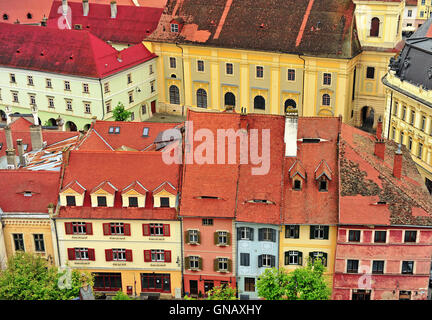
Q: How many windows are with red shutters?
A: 6